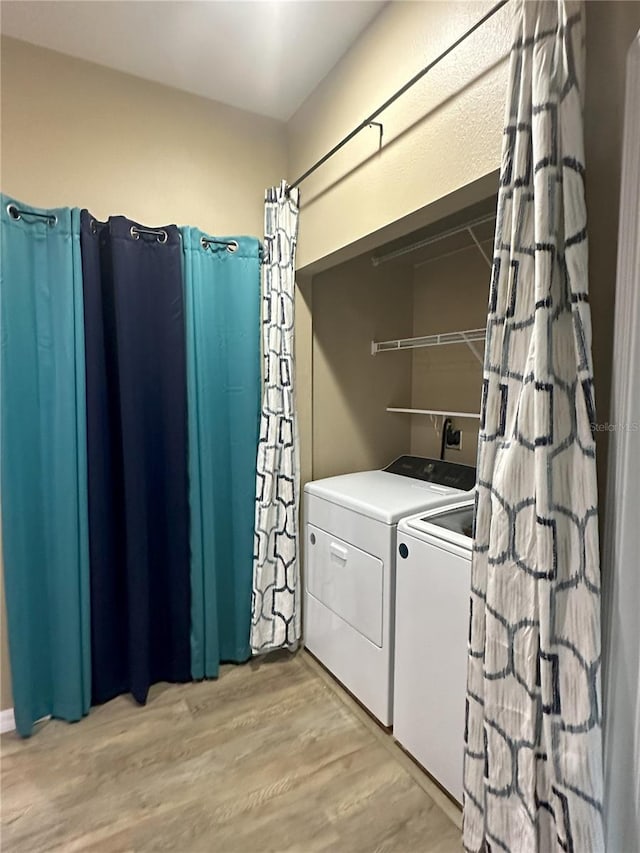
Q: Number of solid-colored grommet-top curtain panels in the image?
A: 3